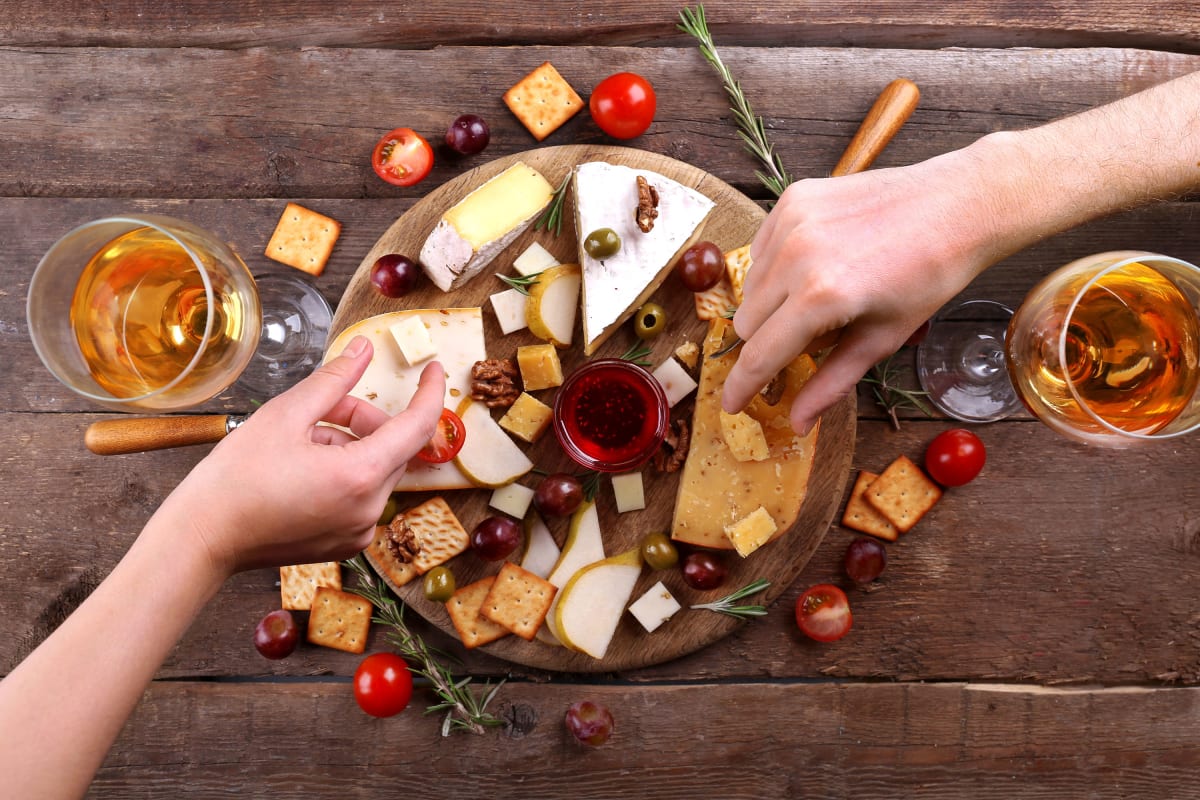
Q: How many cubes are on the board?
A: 11